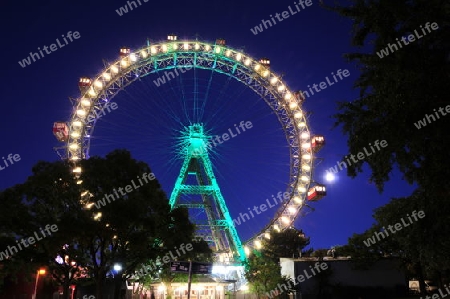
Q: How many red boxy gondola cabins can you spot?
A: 9